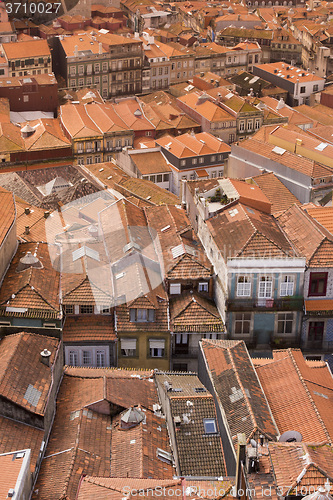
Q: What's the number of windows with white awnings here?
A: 2